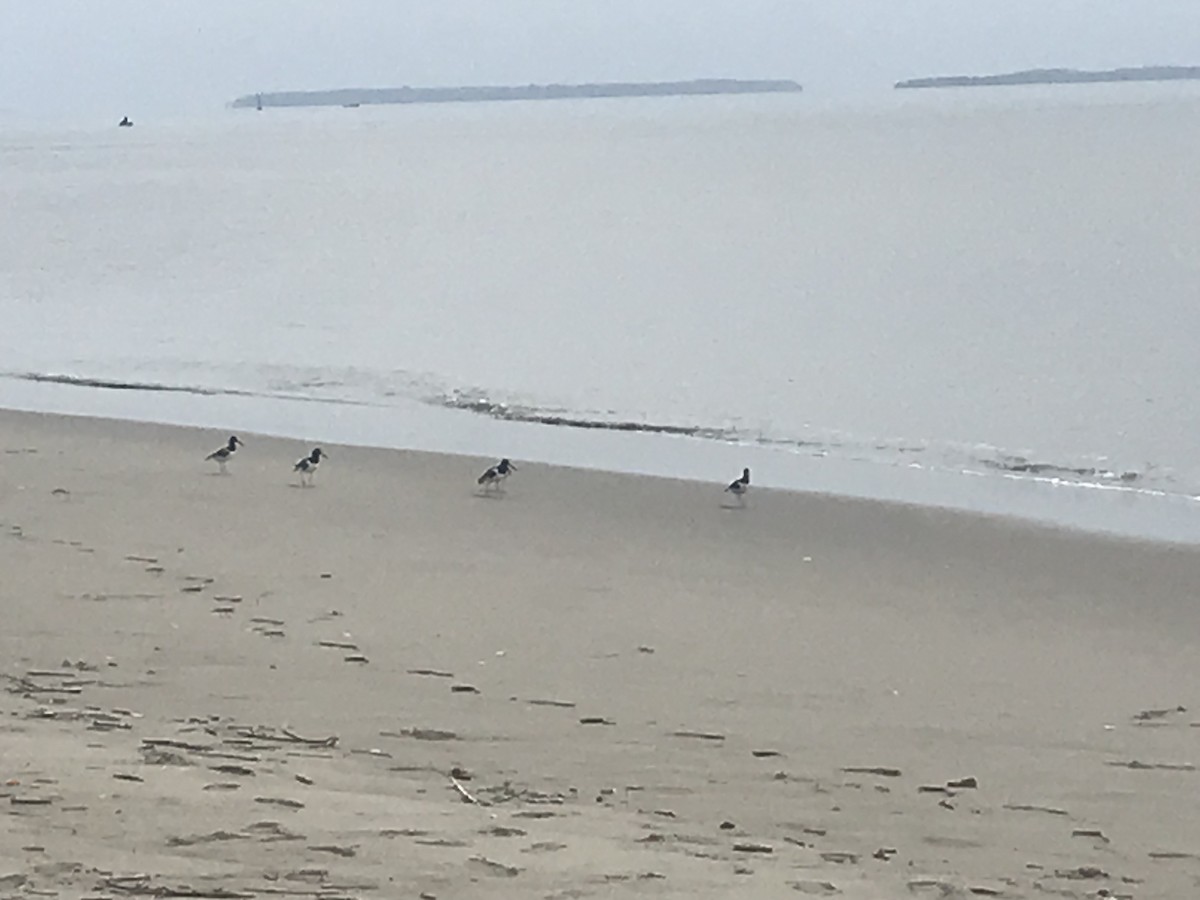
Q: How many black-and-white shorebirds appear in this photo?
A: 4